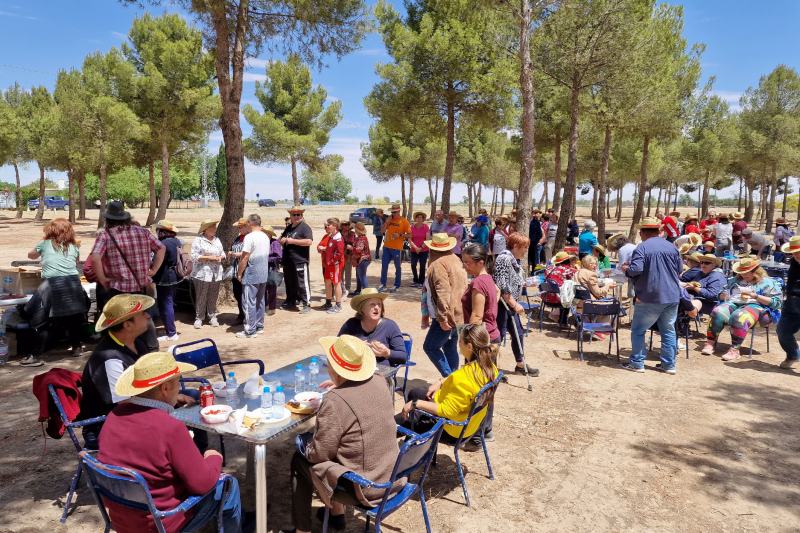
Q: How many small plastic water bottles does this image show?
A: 5